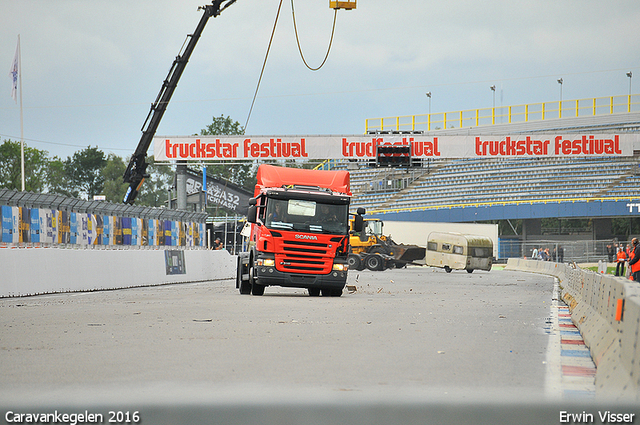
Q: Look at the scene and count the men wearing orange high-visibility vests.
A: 2